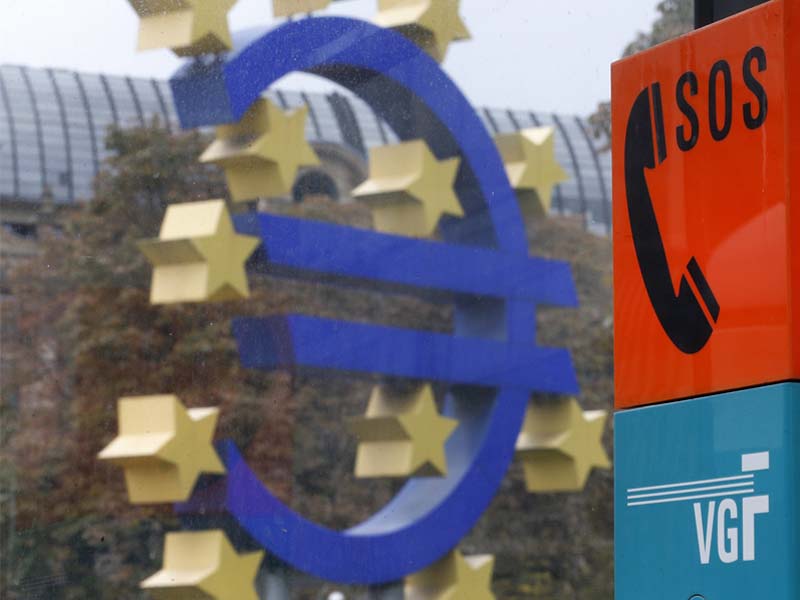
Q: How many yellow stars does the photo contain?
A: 12